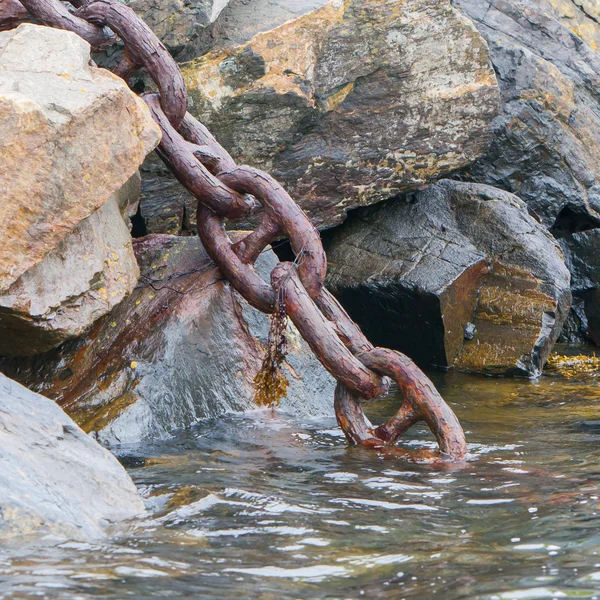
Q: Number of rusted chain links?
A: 6